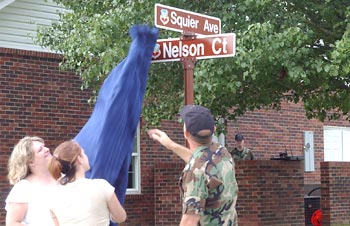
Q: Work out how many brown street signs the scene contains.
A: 2